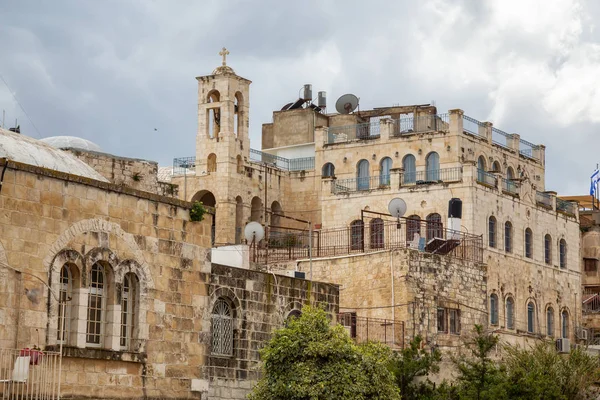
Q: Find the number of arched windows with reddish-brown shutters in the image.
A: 4